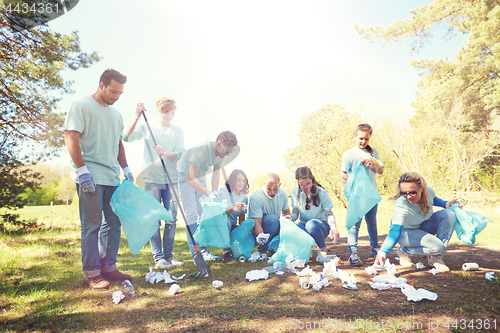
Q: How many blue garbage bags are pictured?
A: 6